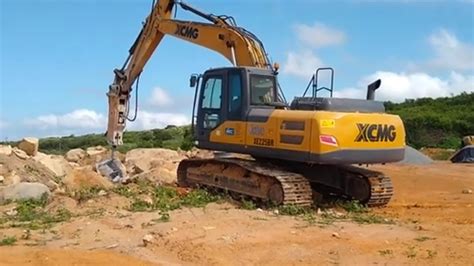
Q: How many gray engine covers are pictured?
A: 1